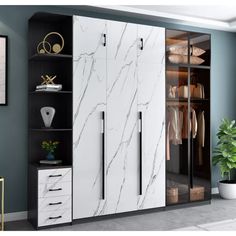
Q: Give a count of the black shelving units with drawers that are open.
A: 1